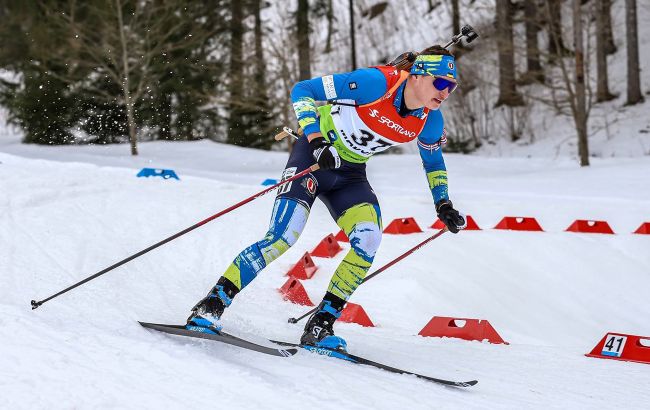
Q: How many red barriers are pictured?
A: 12